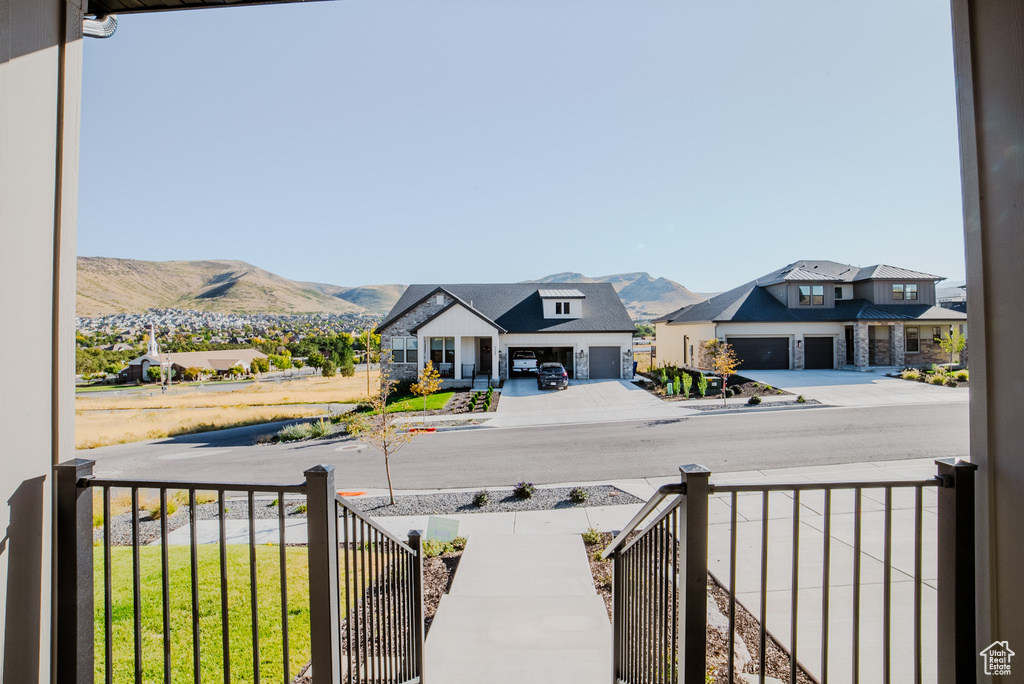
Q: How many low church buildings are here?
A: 1